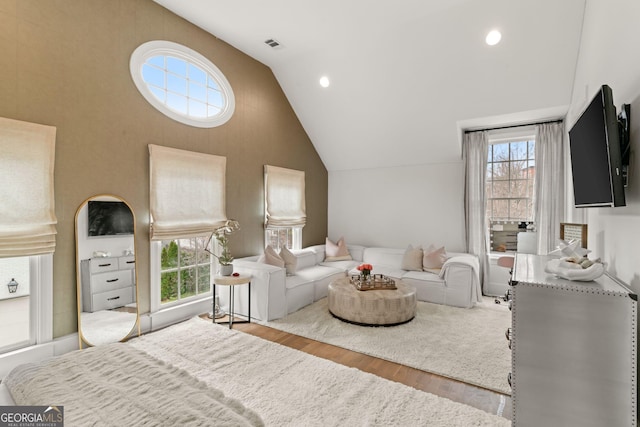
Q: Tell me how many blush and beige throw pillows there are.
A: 5